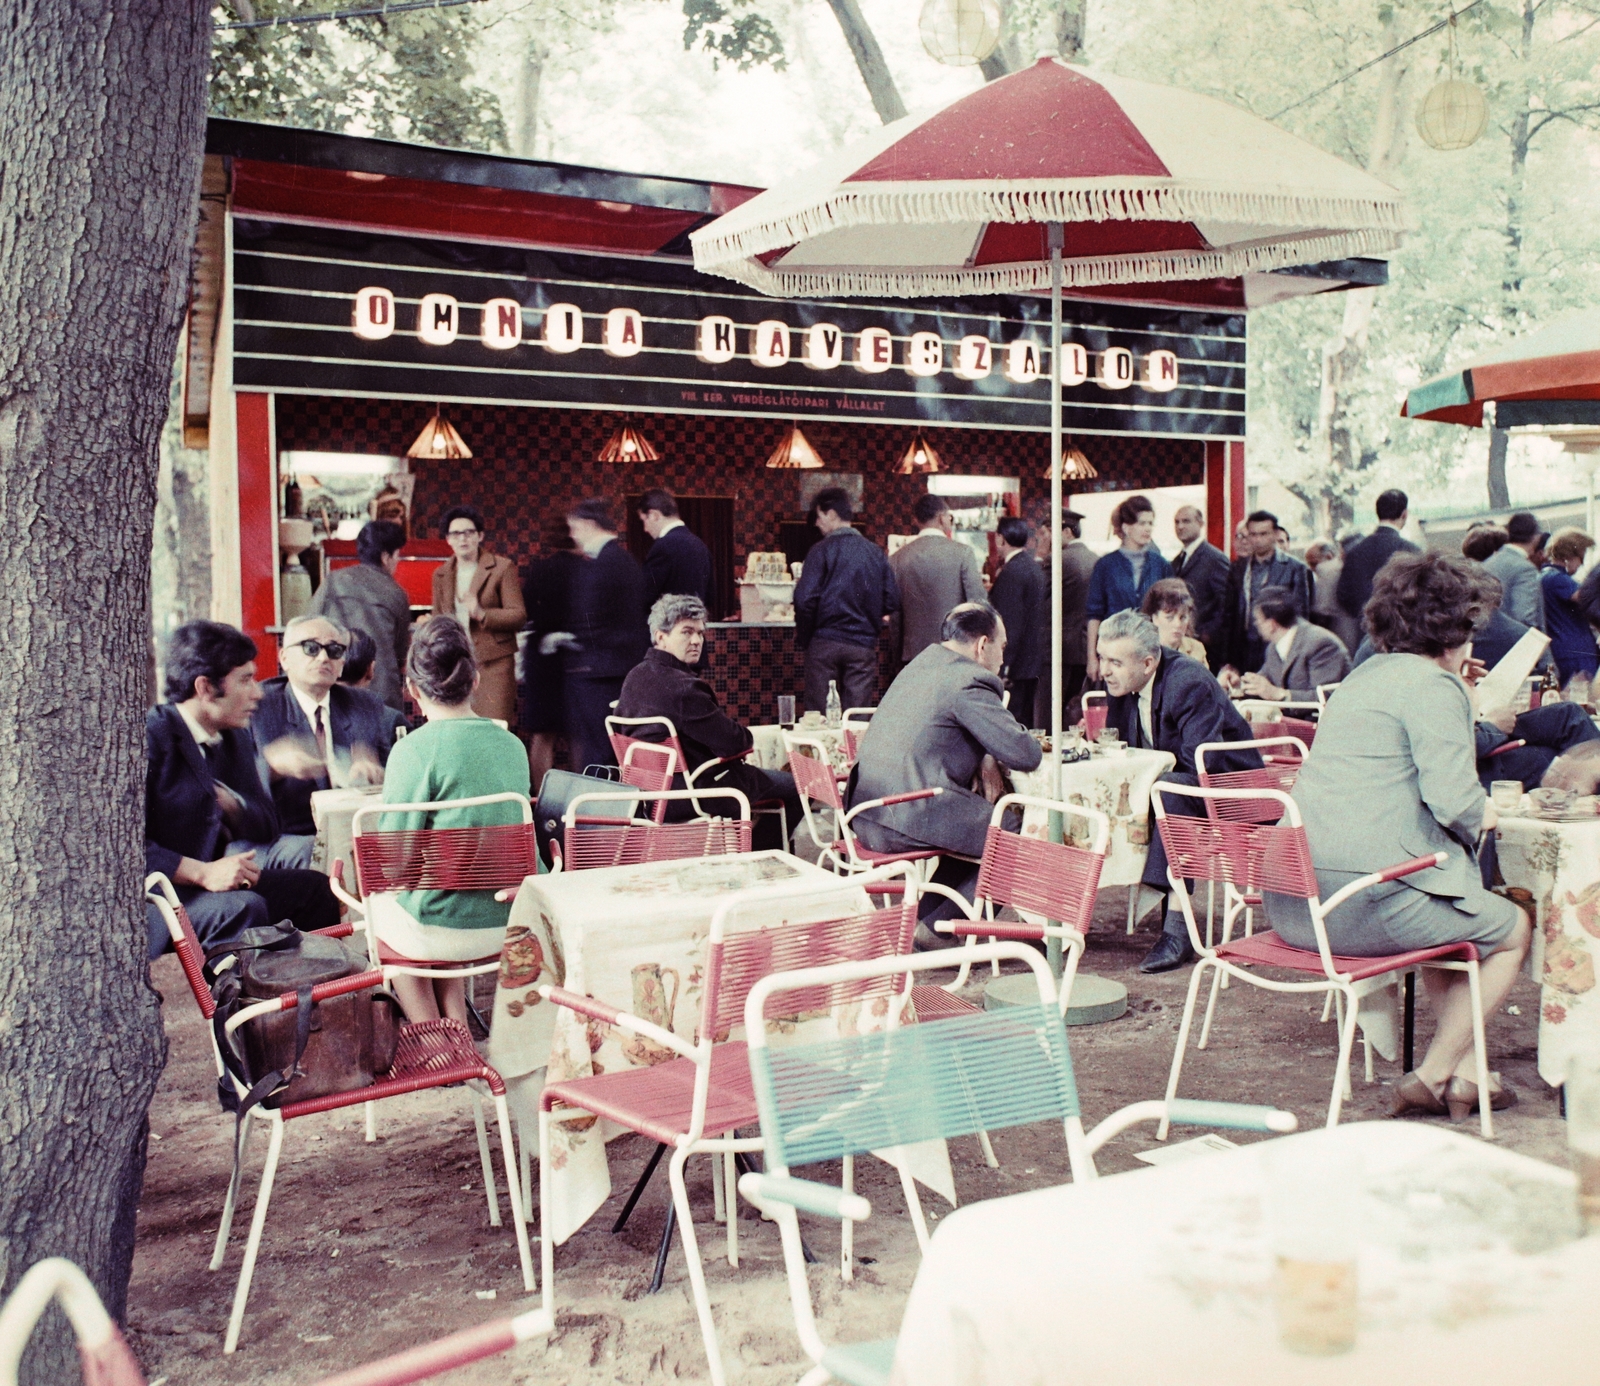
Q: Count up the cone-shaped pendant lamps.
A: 5